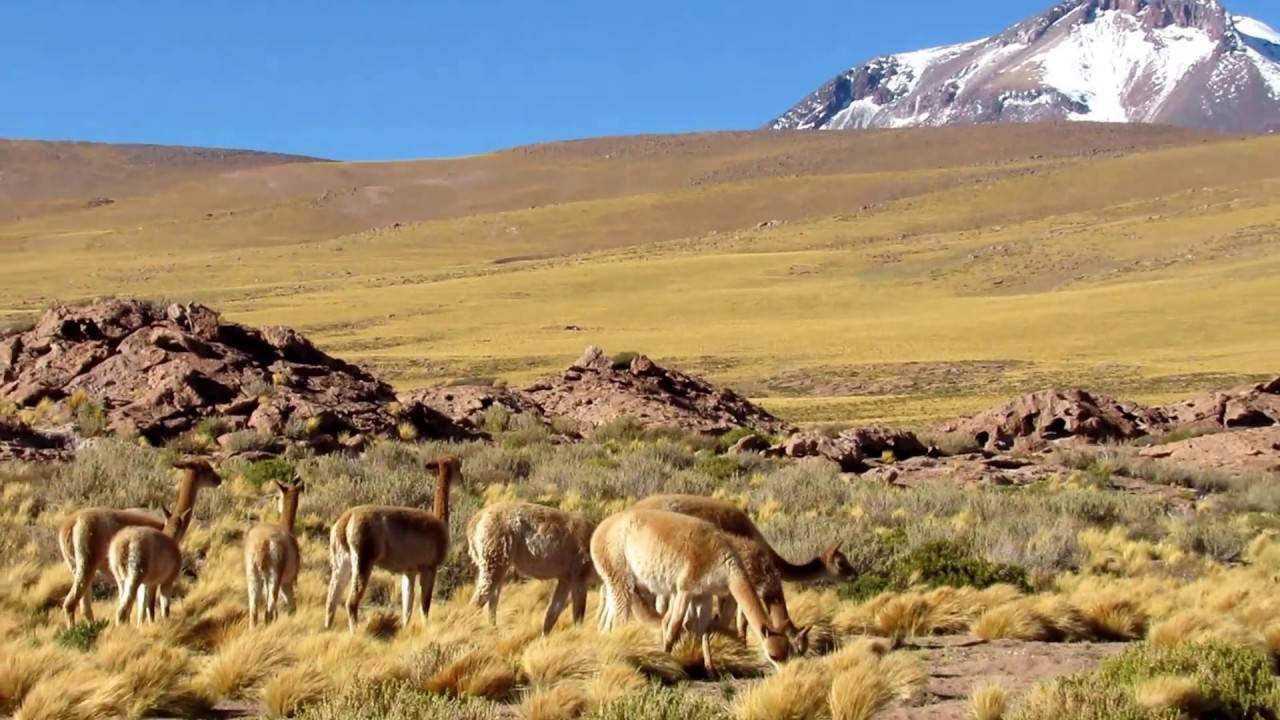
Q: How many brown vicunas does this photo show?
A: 8